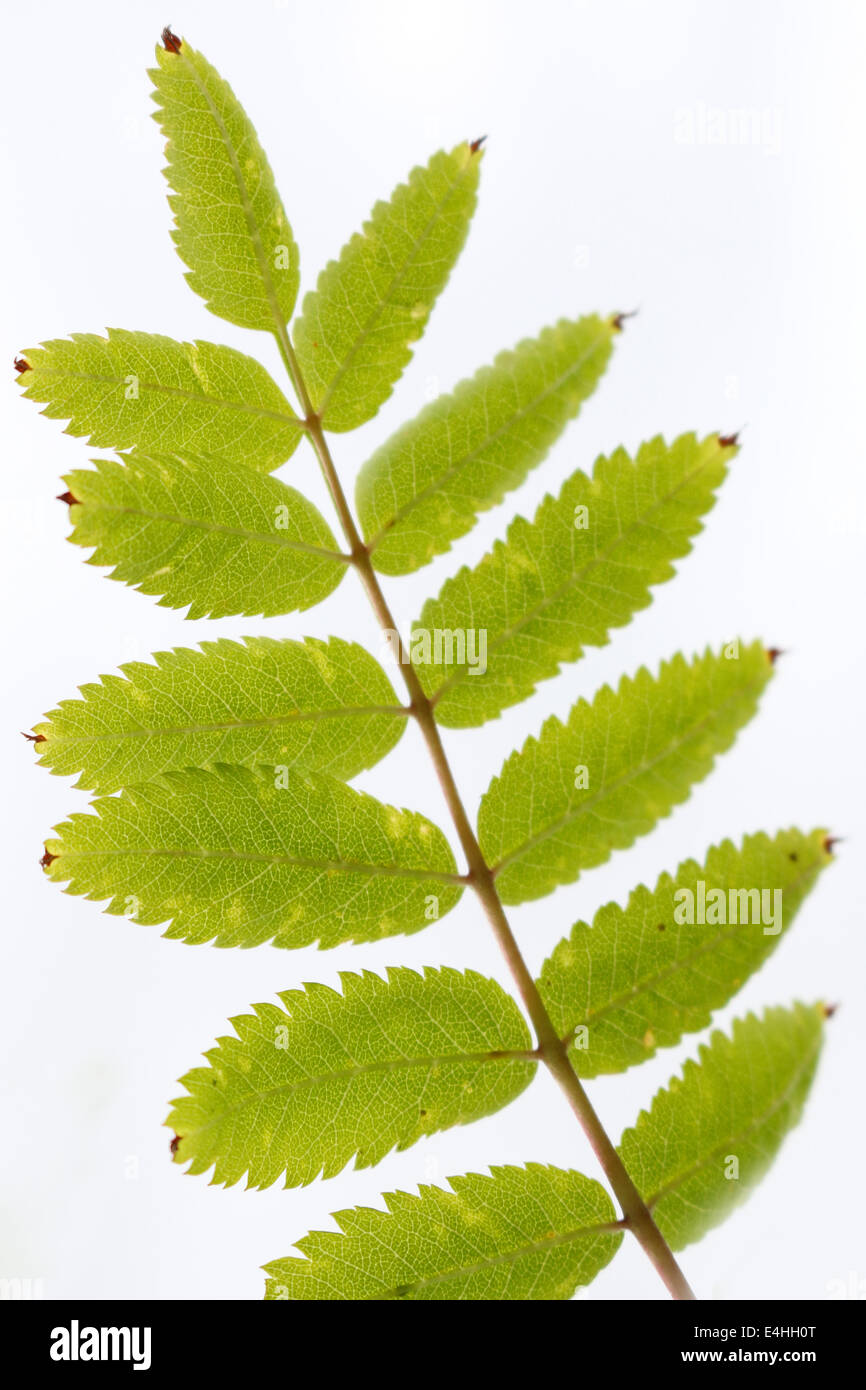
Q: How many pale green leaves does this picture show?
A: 13